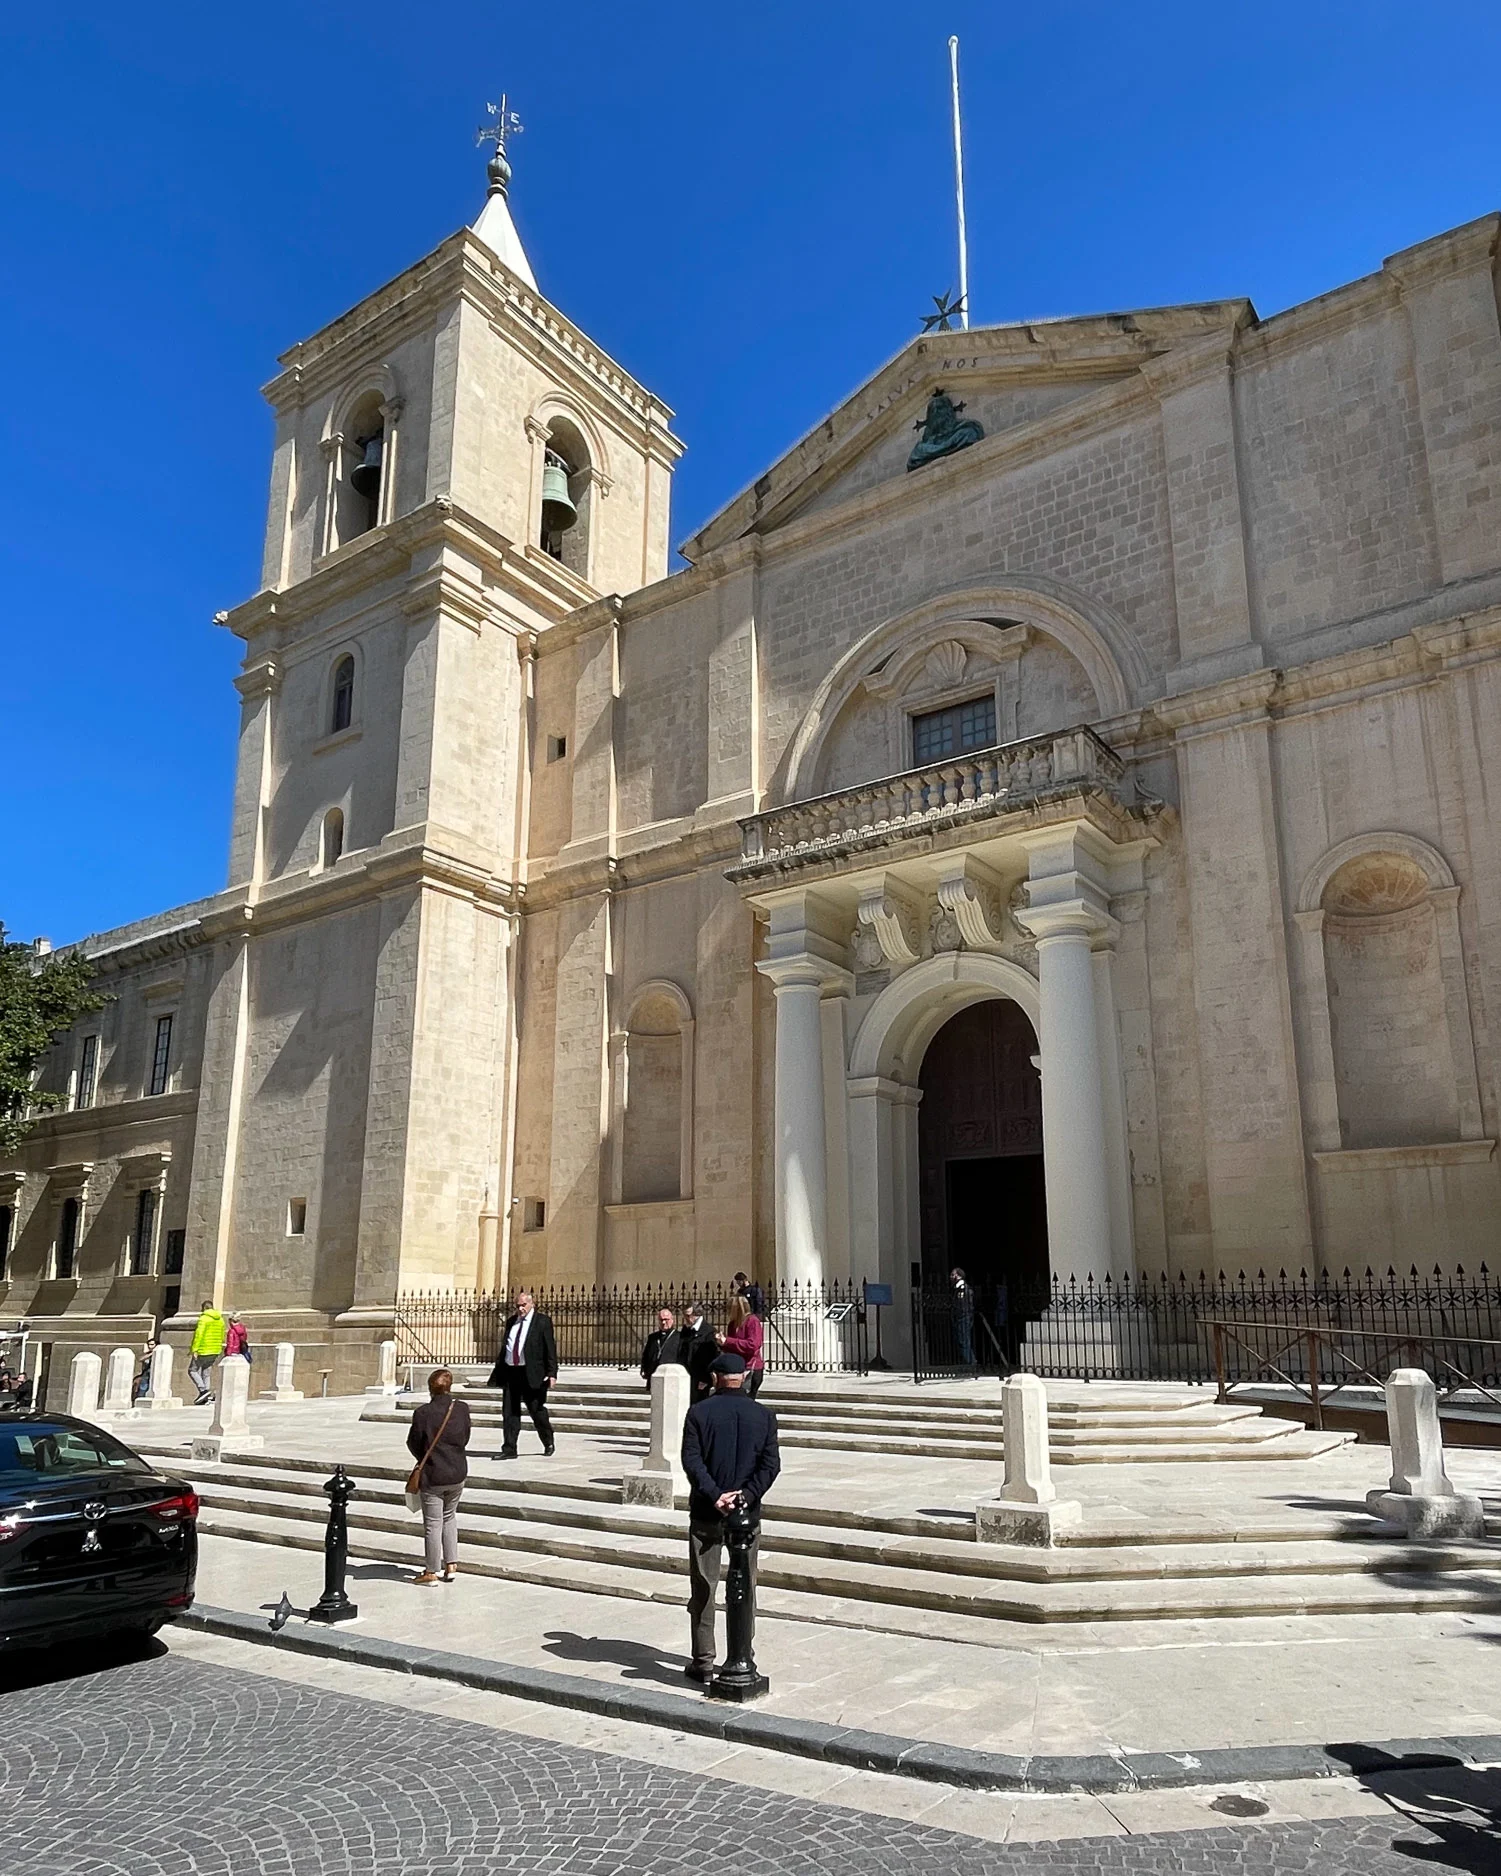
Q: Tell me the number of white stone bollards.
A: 9